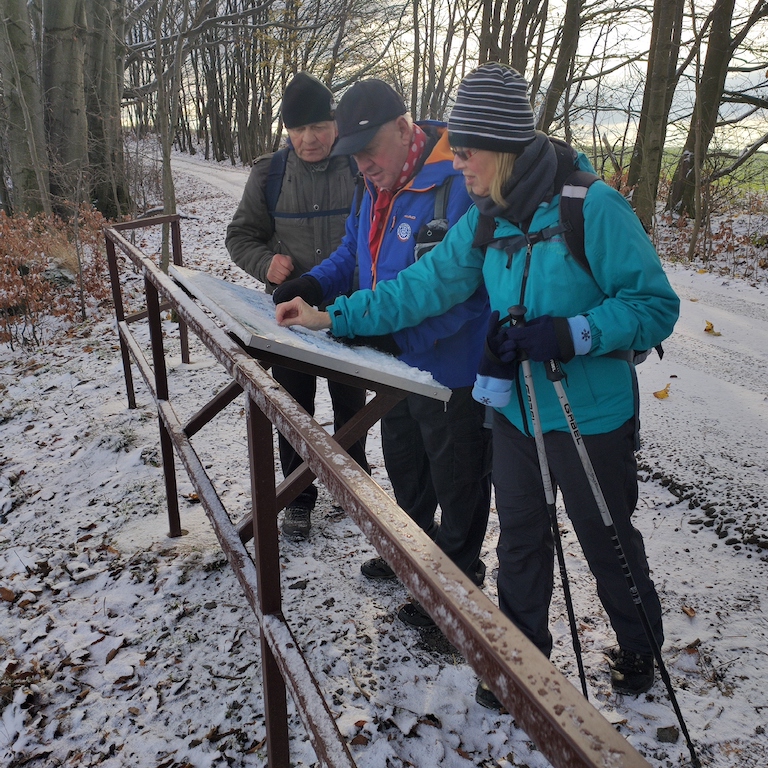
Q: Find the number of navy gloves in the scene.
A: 2